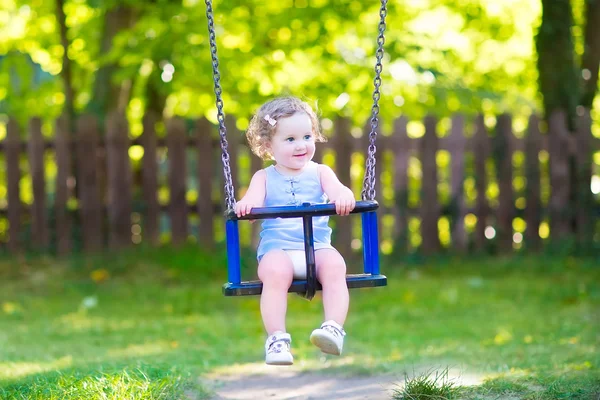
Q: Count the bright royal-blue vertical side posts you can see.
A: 2